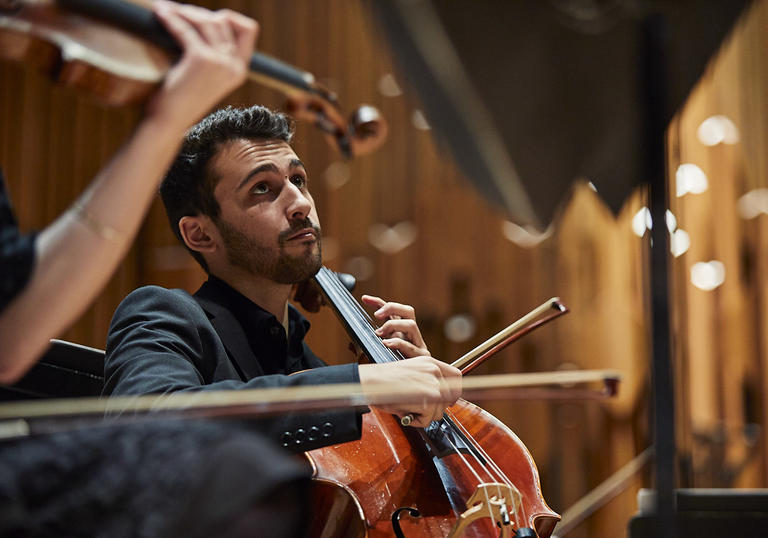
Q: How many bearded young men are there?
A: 1